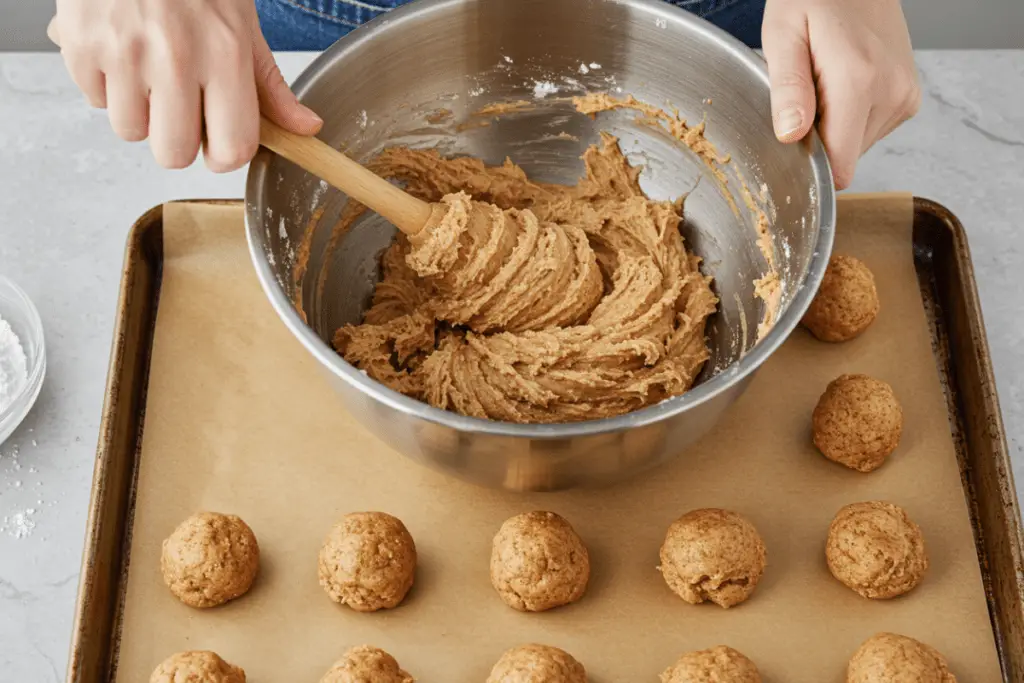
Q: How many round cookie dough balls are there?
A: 12